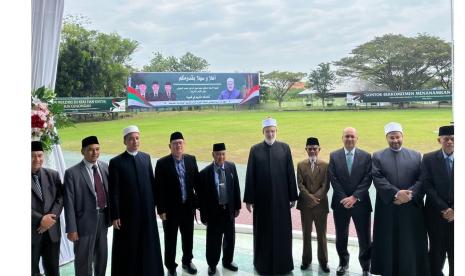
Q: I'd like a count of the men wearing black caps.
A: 6